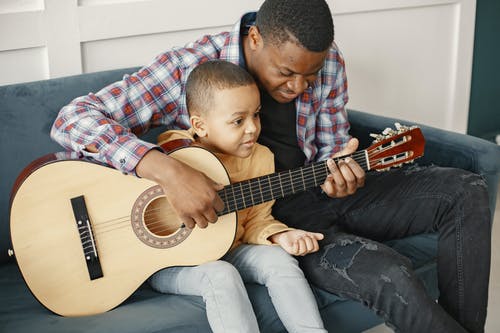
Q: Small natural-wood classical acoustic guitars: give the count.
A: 1